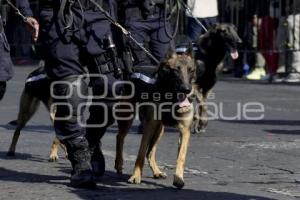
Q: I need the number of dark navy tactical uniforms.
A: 3